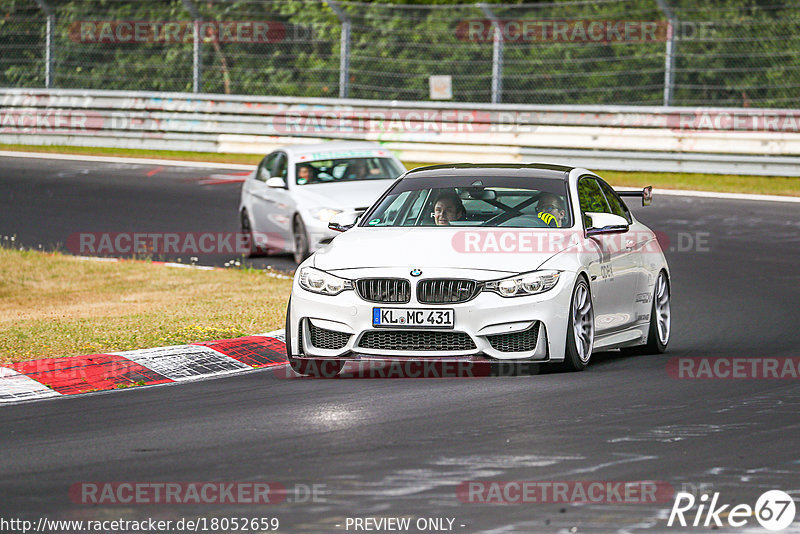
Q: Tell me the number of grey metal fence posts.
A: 5